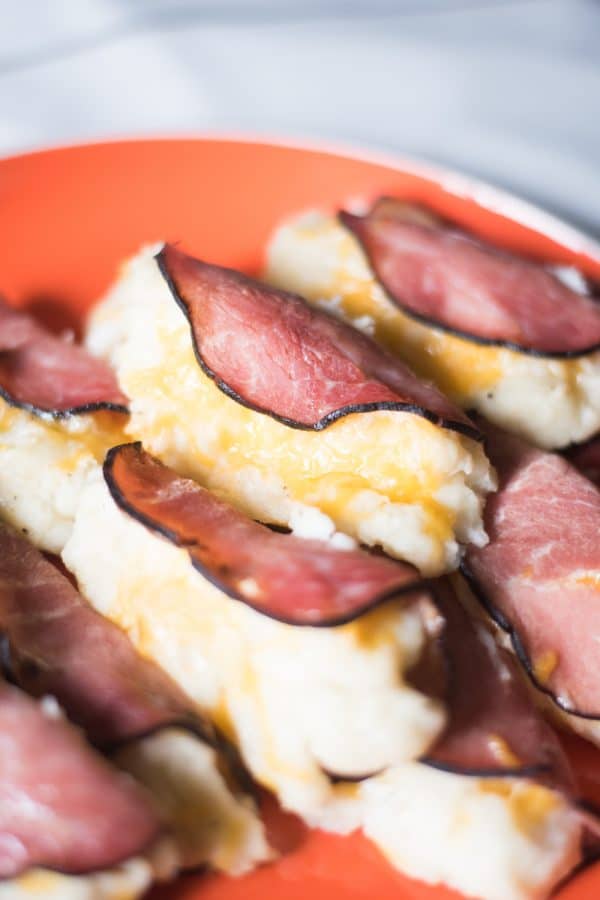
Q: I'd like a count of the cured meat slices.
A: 8